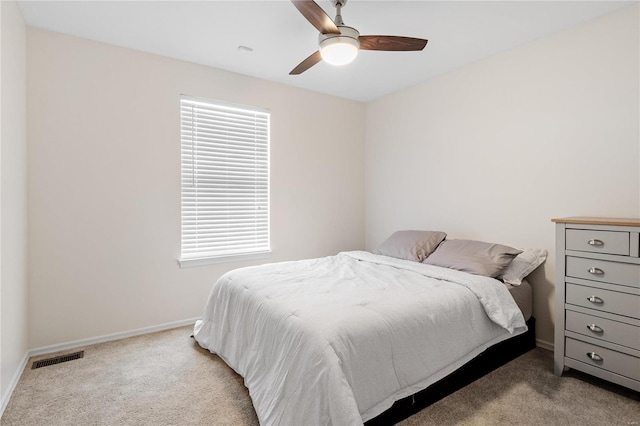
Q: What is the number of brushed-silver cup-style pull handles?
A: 5